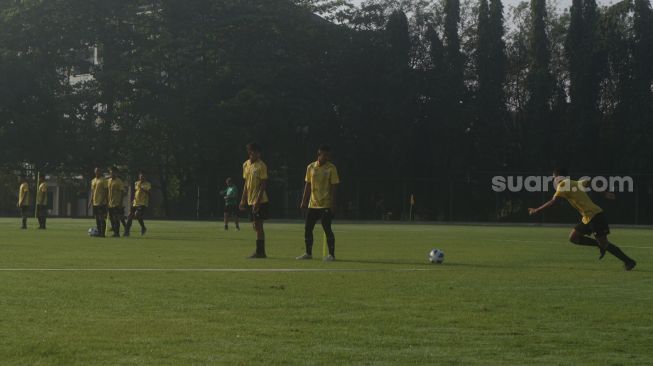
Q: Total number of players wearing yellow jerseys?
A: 8